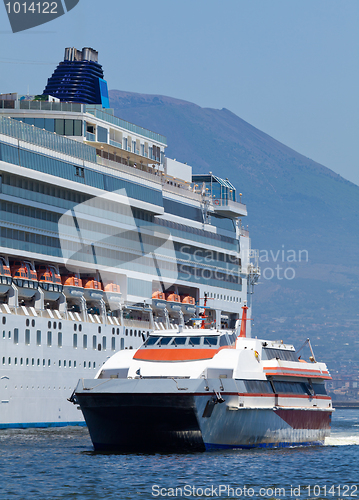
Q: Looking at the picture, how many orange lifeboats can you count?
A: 9